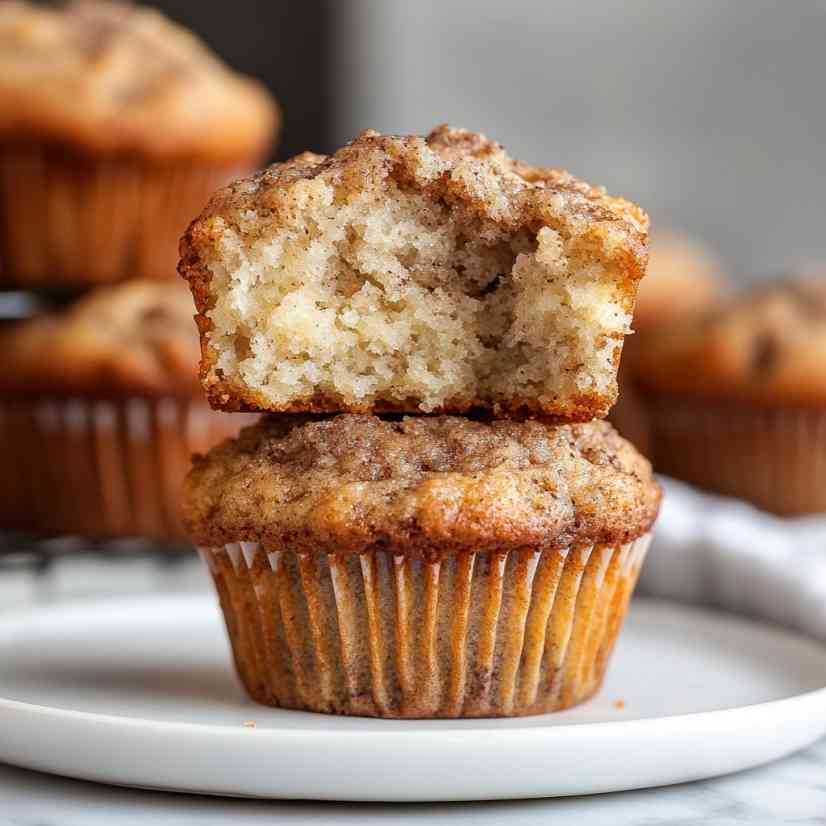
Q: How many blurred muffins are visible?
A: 4